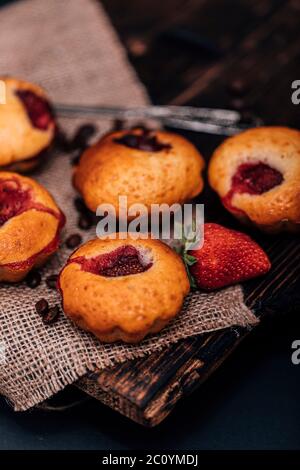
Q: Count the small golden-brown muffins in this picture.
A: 5